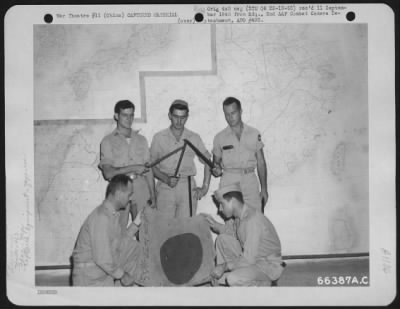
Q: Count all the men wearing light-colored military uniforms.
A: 5